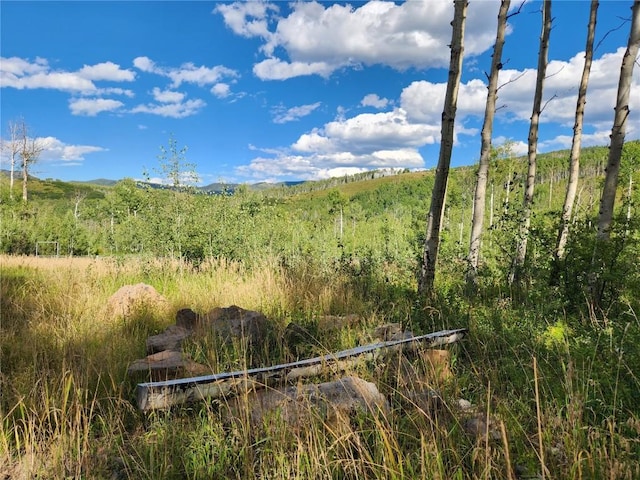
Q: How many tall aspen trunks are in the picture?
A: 5